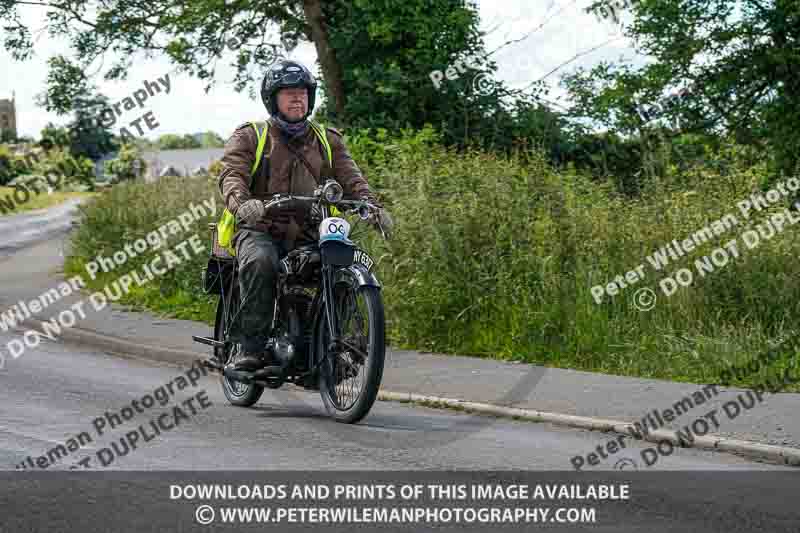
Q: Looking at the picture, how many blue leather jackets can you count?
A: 0